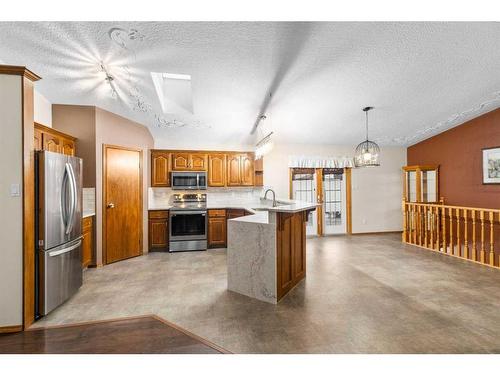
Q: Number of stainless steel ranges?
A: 1